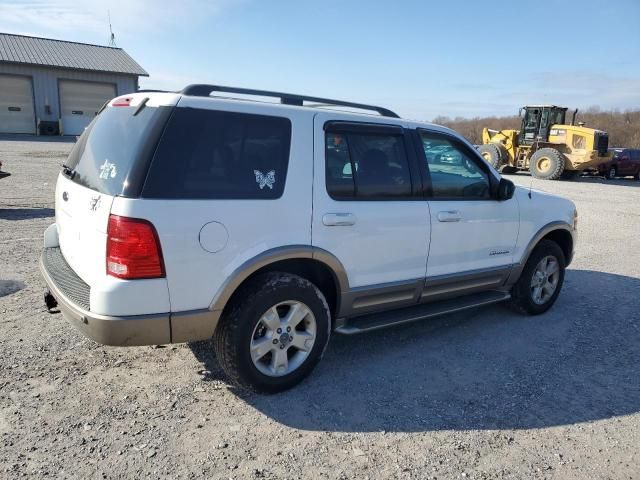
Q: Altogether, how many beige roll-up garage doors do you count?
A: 2